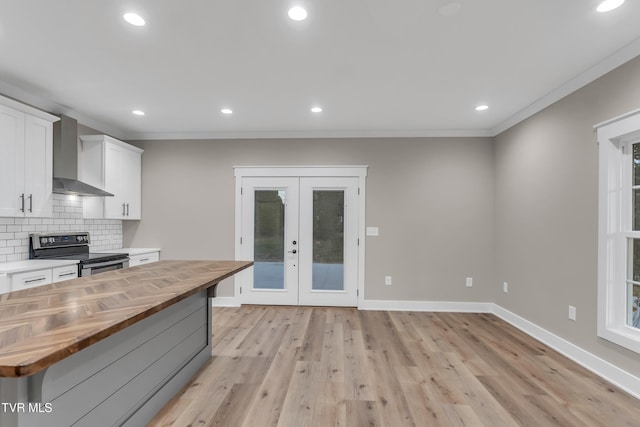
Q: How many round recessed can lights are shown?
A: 7